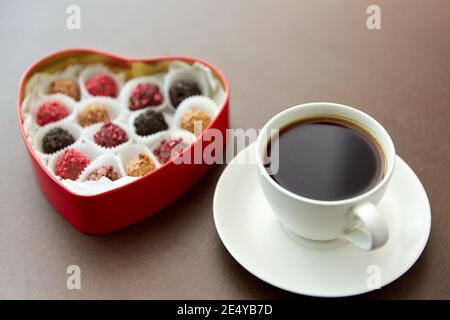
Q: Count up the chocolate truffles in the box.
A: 14